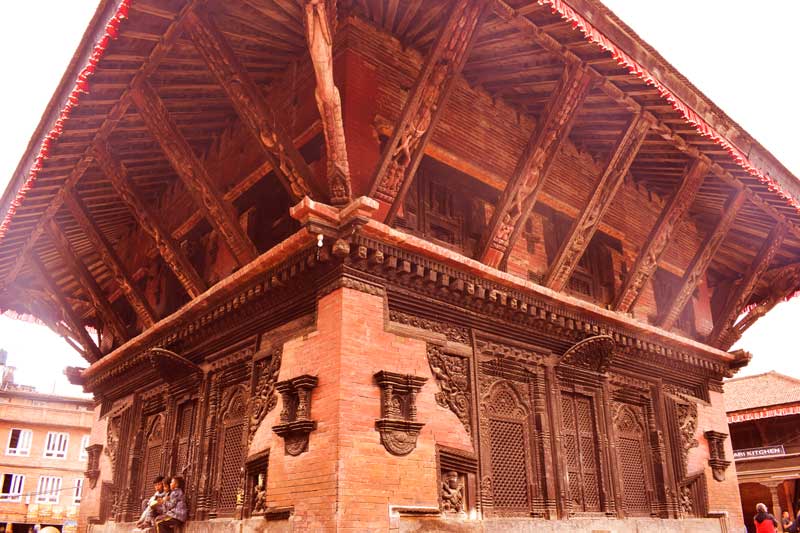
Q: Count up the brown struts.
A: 15